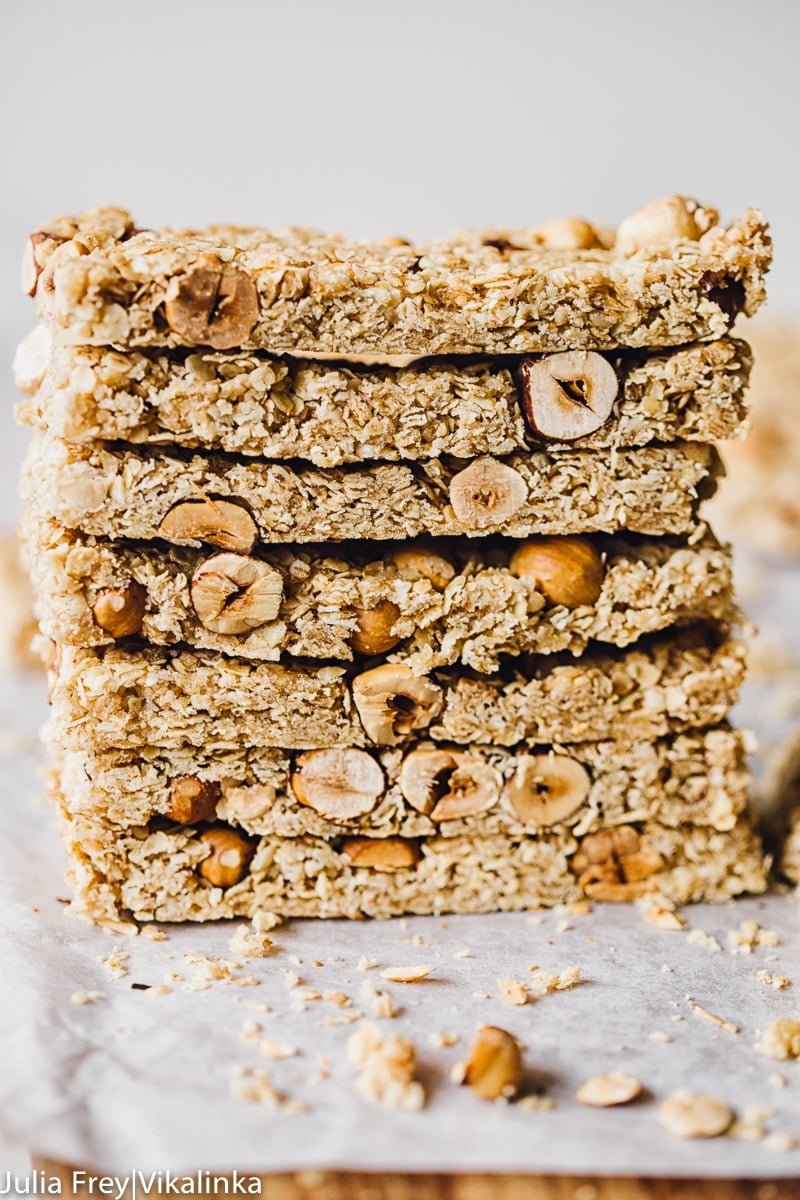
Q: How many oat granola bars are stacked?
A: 7